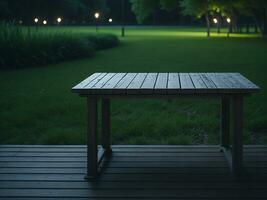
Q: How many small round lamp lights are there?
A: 7